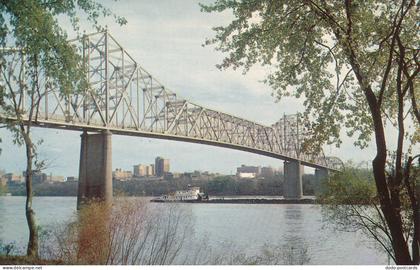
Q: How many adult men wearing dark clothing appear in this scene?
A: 0